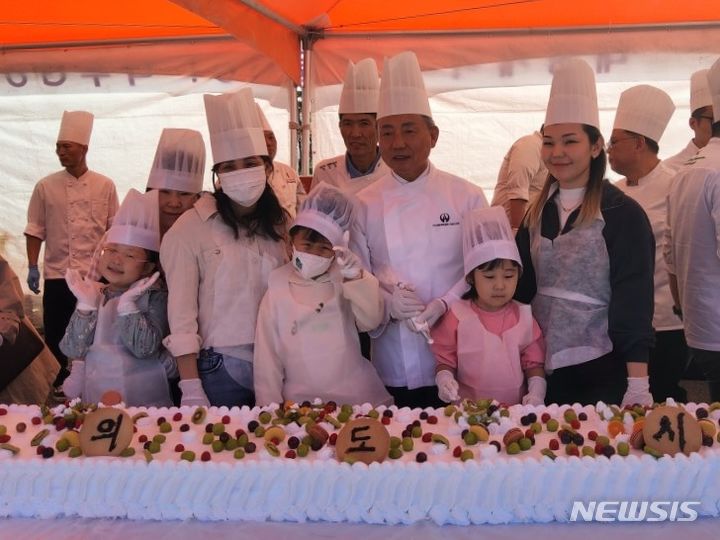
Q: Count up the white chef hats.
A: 13